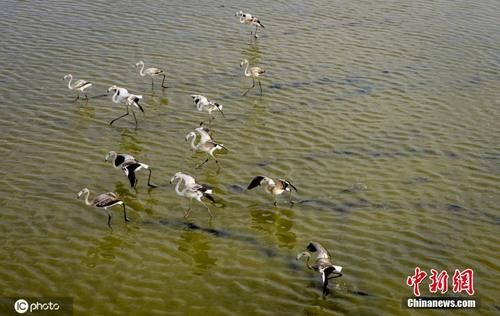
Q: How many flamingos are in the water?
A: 12